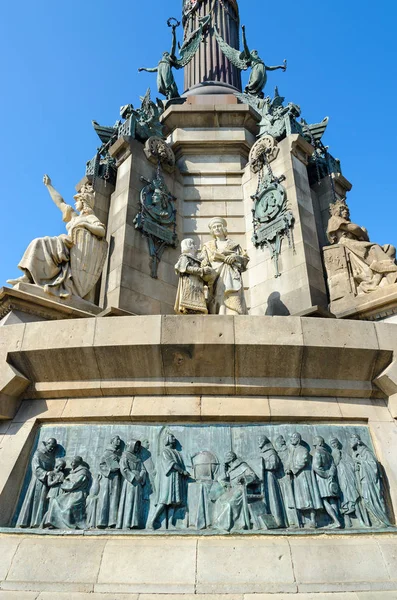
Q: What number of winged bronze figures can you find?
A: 2